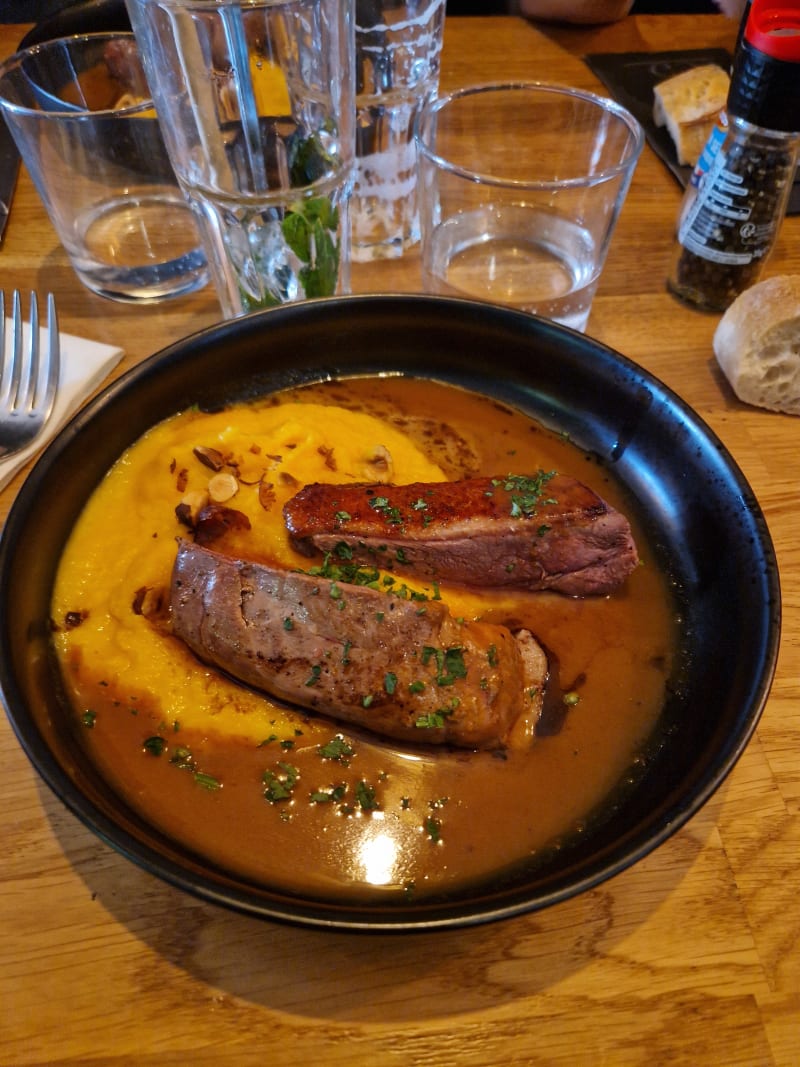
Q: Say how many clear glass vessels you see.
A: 4